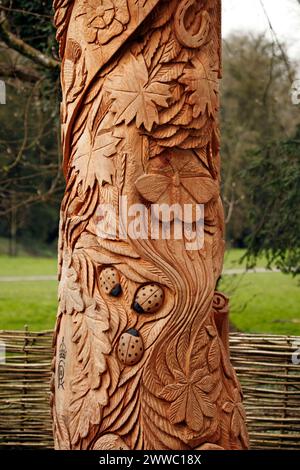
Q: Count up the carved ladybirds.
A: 3